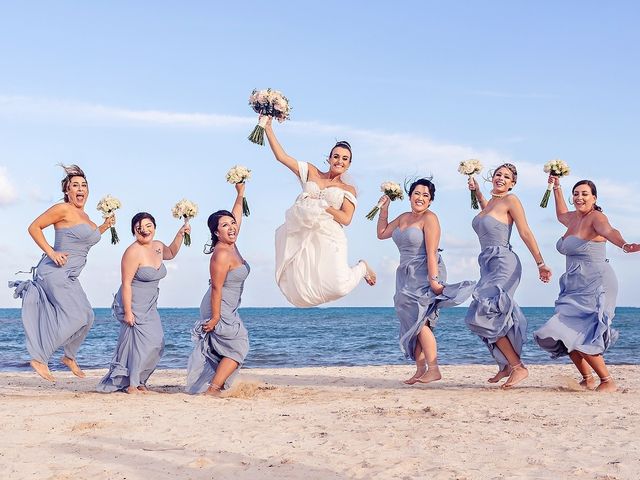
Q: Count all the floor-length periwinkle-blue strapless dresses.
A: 6